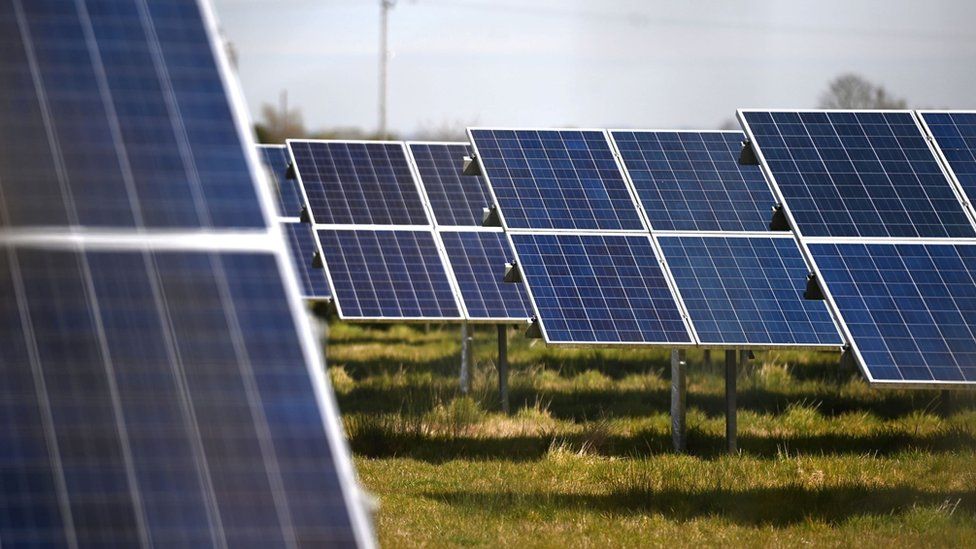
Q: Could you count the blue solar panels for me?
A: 15